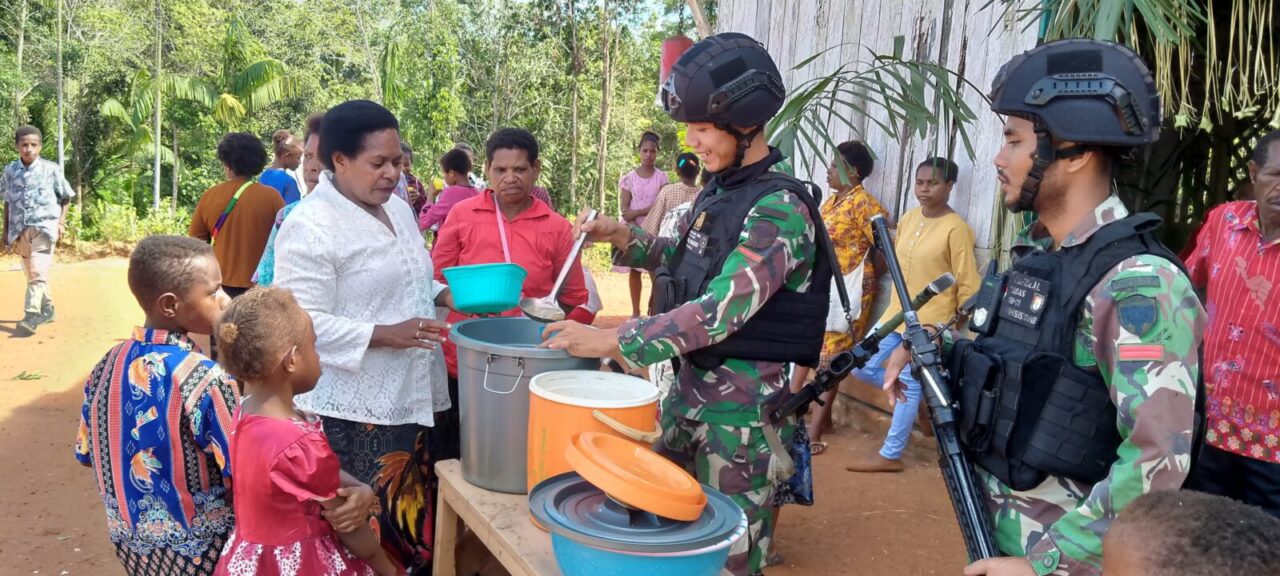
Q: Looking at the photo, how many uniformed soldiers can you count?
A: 2